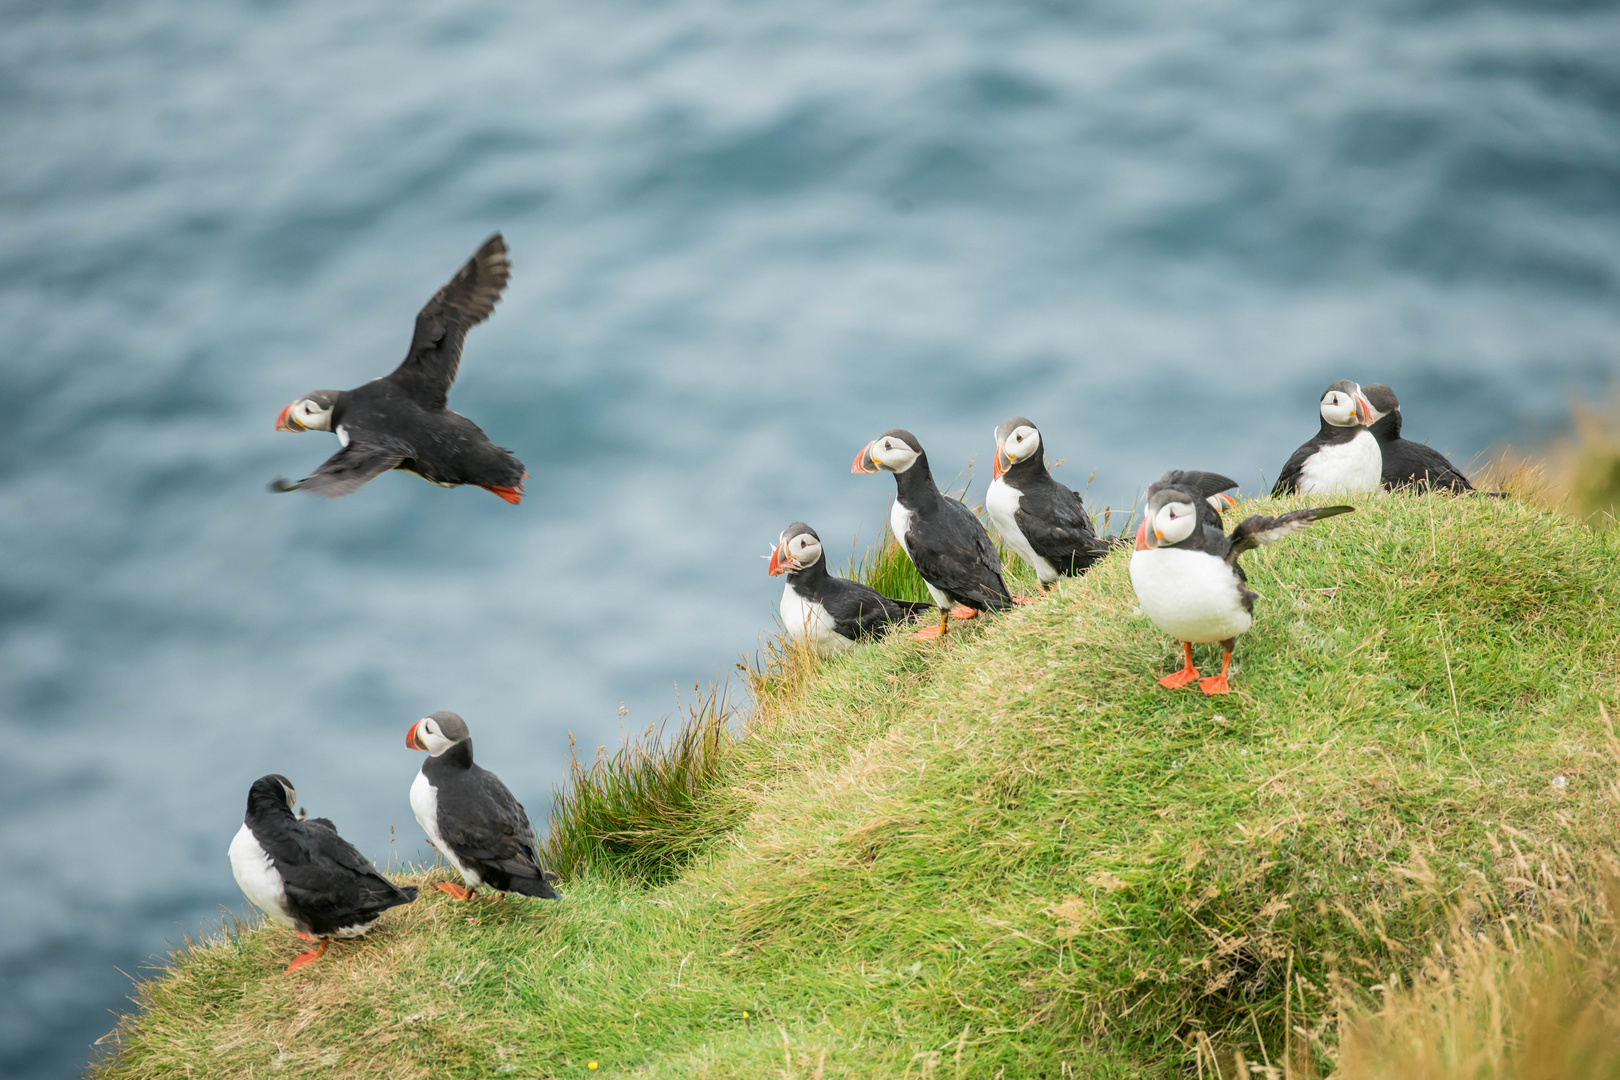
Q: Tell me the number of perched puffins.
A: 9